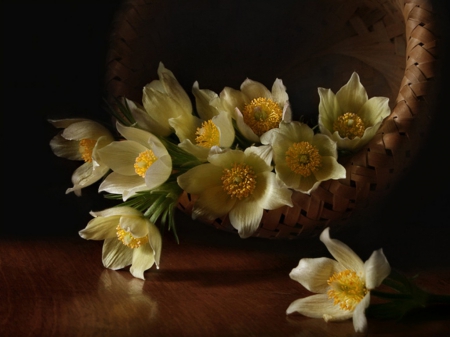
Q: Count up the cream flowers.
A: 10